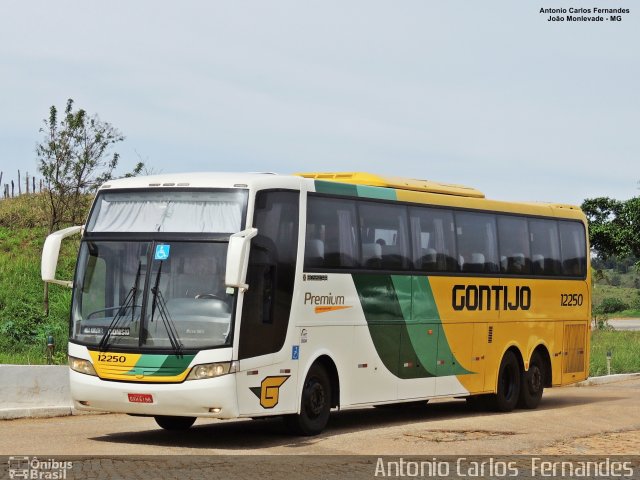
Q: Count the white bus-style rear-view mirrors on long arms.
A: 2